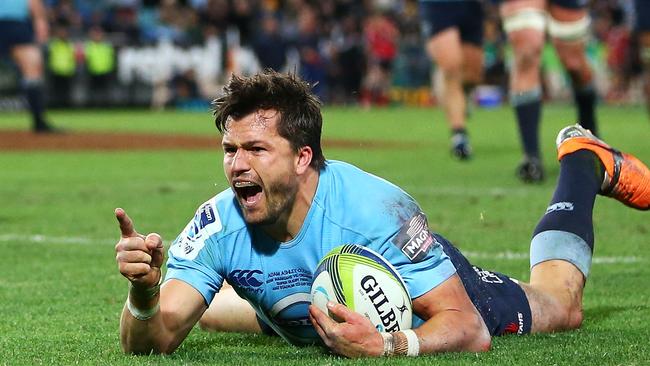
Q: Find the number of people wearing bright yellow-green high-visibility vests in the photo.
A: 2